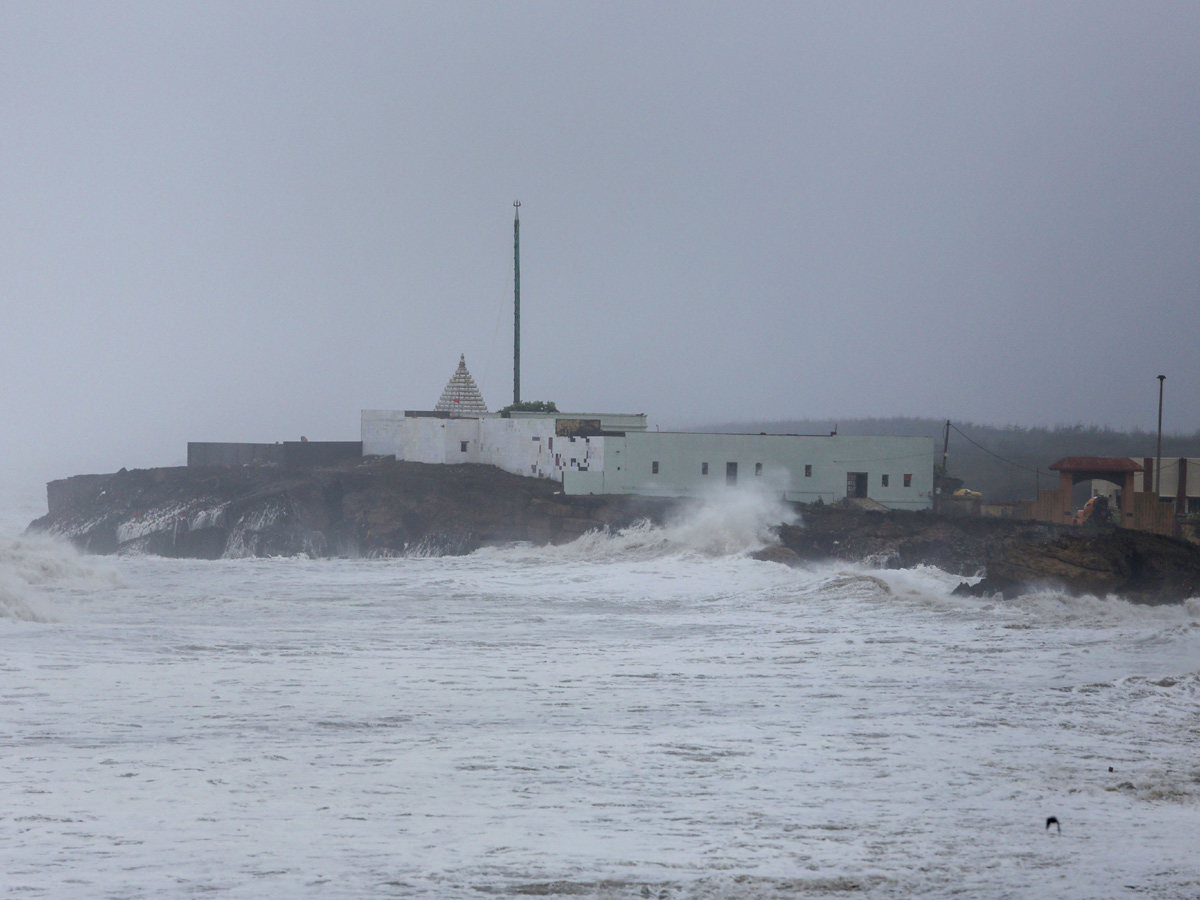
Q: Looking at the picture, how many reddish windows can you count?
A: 1